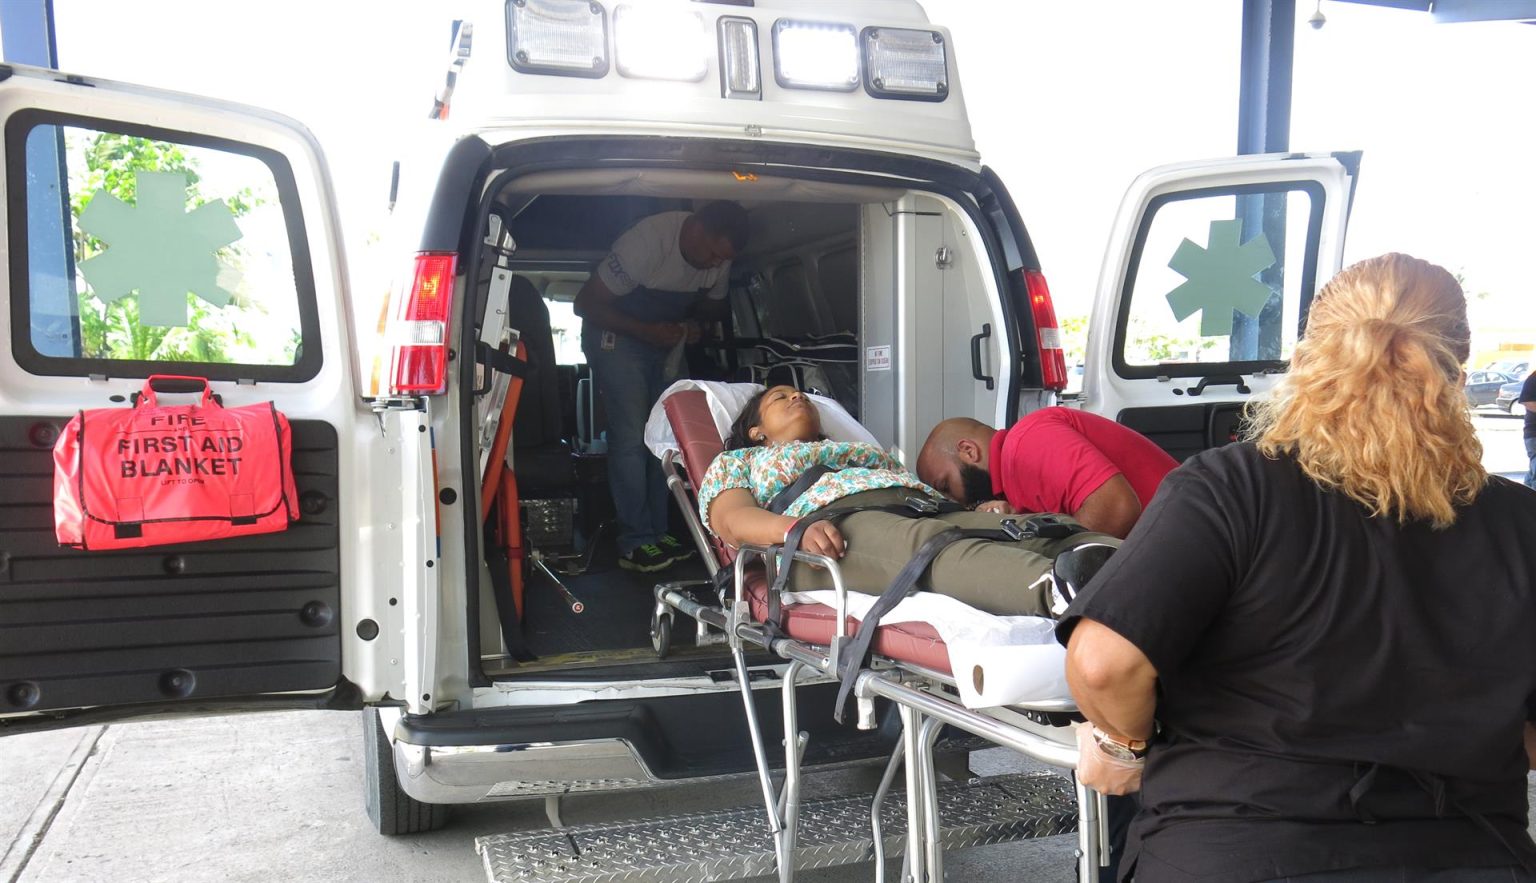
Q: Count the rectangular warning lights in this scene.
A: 5